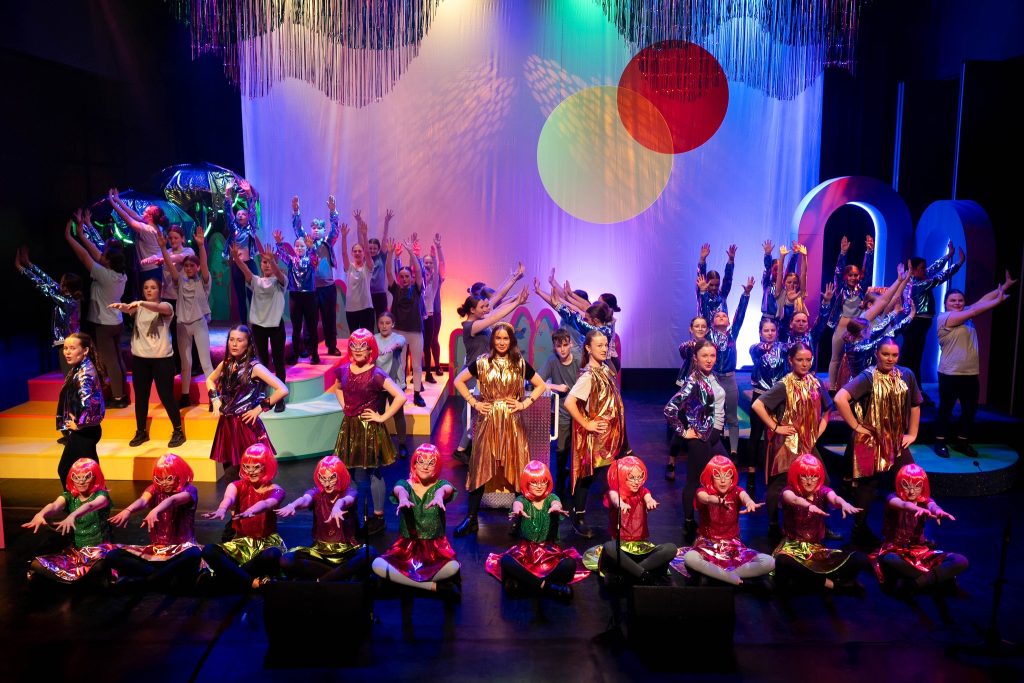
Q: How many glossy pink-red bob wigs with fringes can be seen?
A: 11